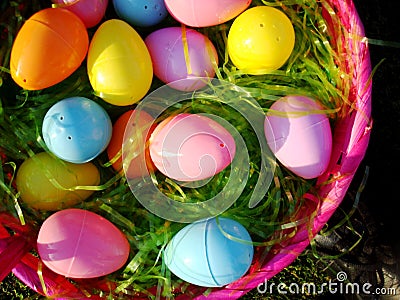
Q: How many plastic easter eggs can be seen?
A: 14